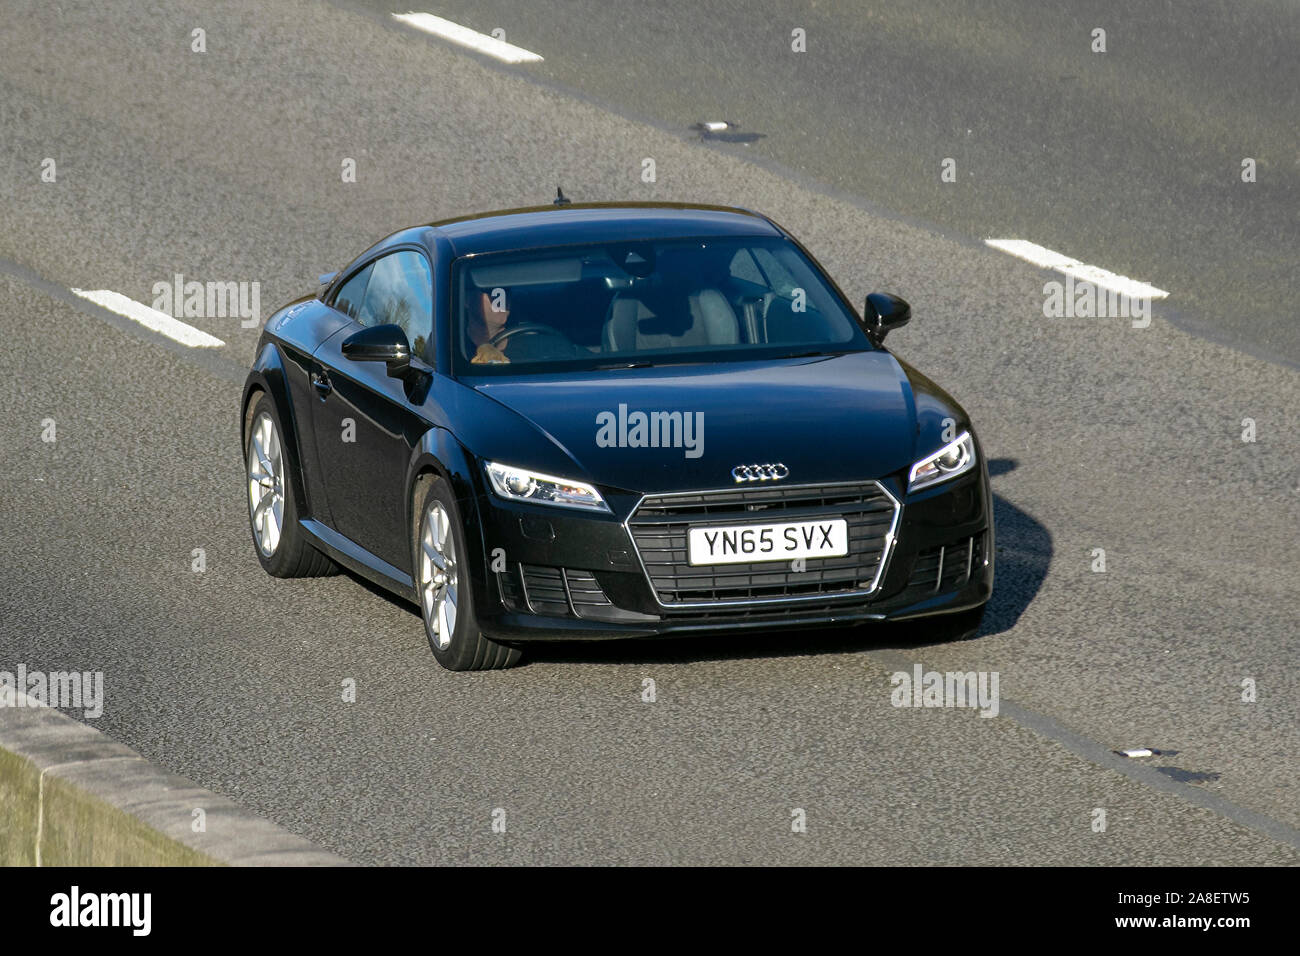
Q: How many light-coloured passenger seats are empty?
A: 1